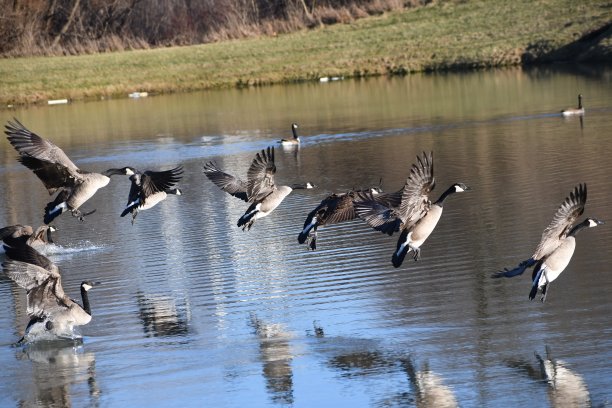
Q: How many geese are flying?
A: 6